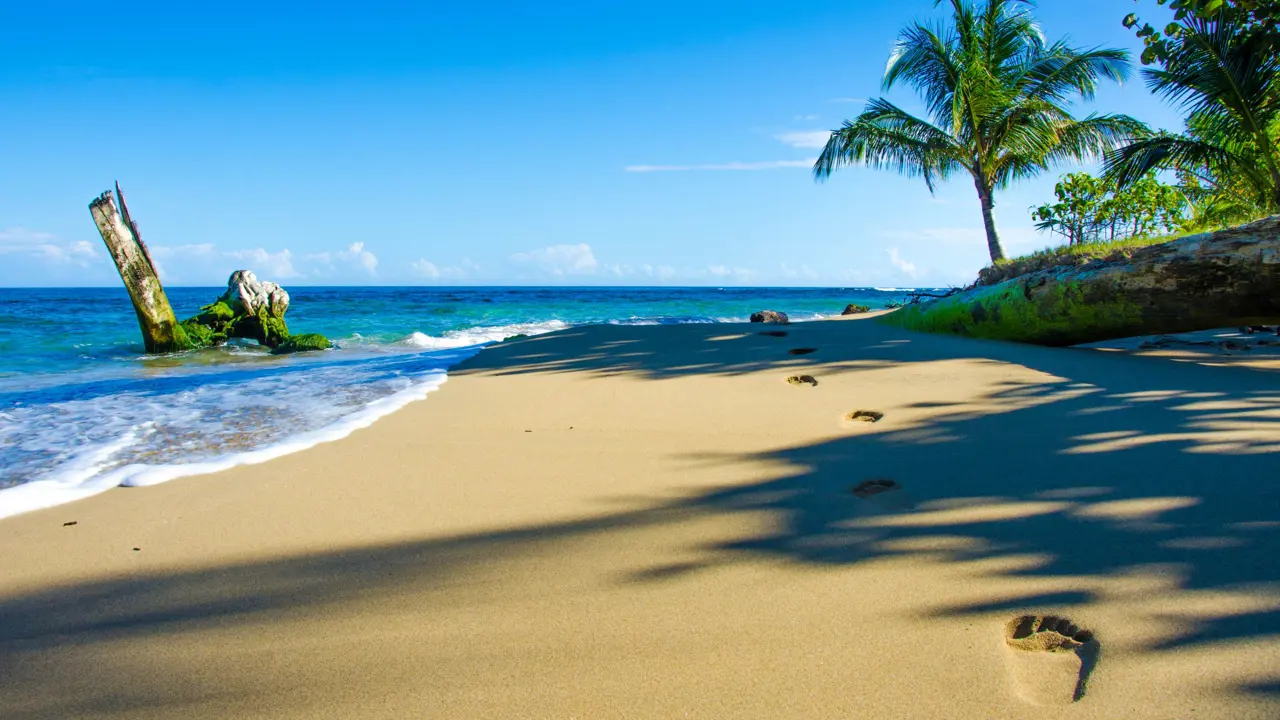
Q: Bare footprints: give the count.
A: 6